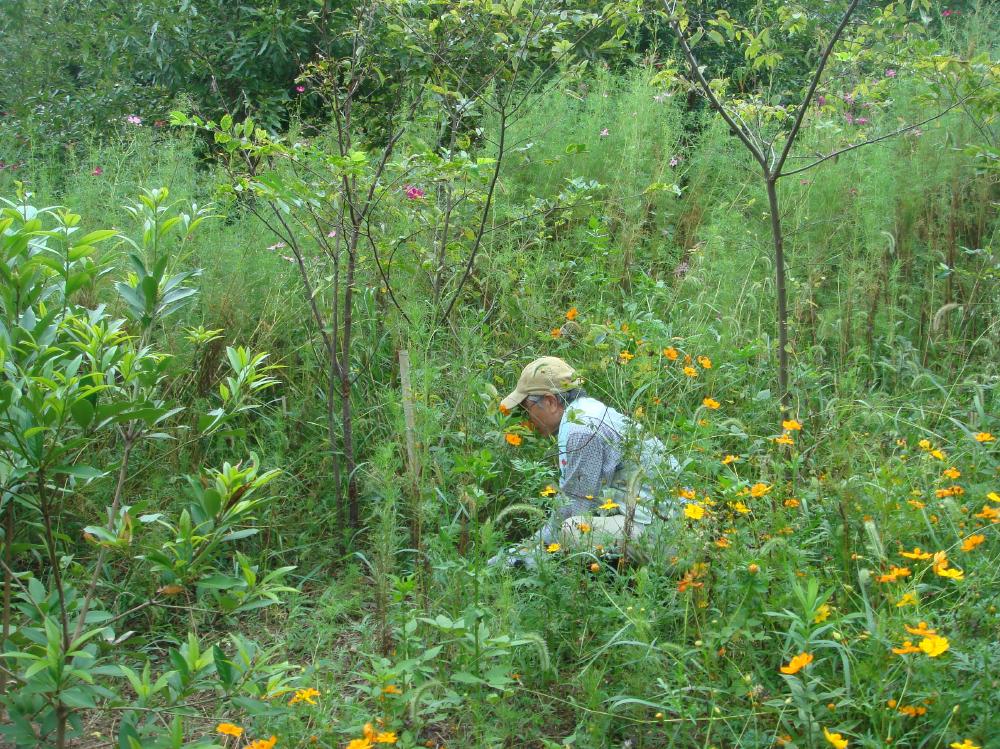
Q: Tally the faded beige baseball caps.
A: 1